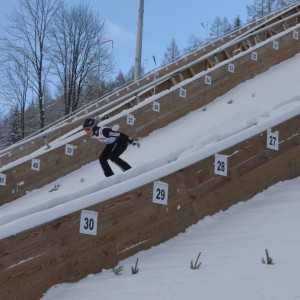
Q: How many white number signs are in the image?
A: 15